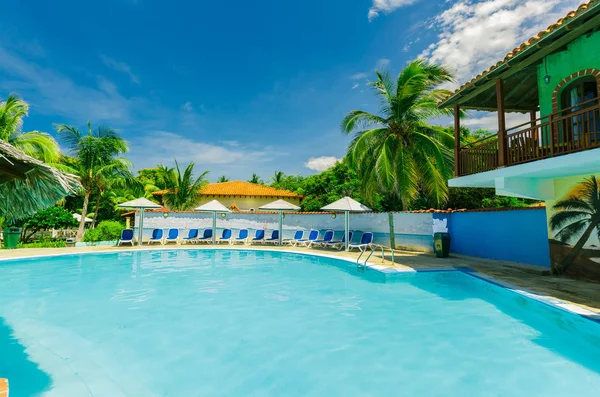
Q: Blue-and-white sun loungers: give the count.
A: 14